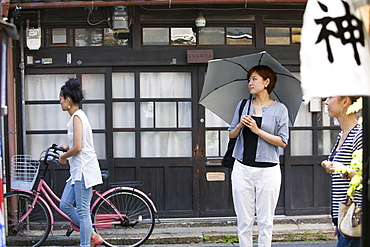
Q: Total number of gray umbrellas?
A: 1